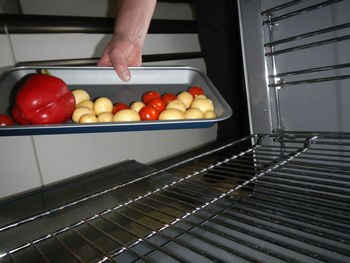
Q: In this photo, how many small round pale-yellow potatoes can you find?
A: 15